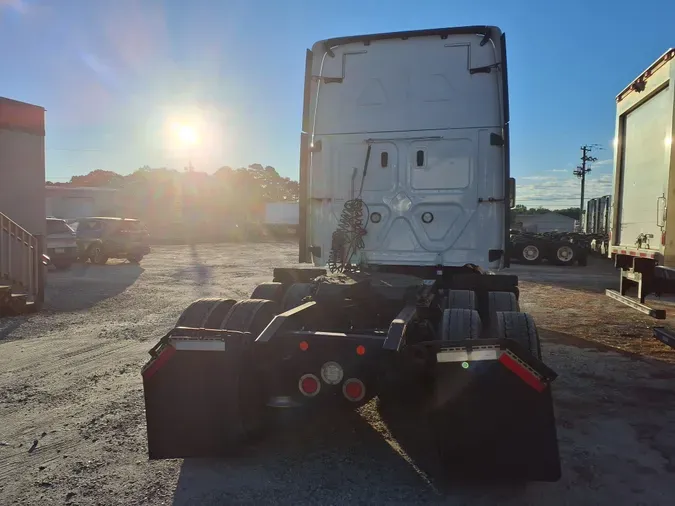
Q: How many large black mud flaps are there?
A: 2